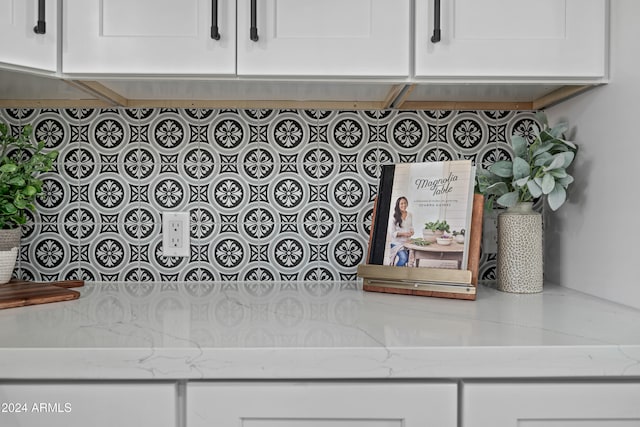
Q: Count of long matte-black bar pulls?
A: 4